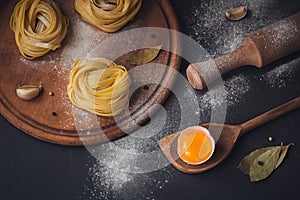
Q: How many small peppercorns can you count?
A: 6